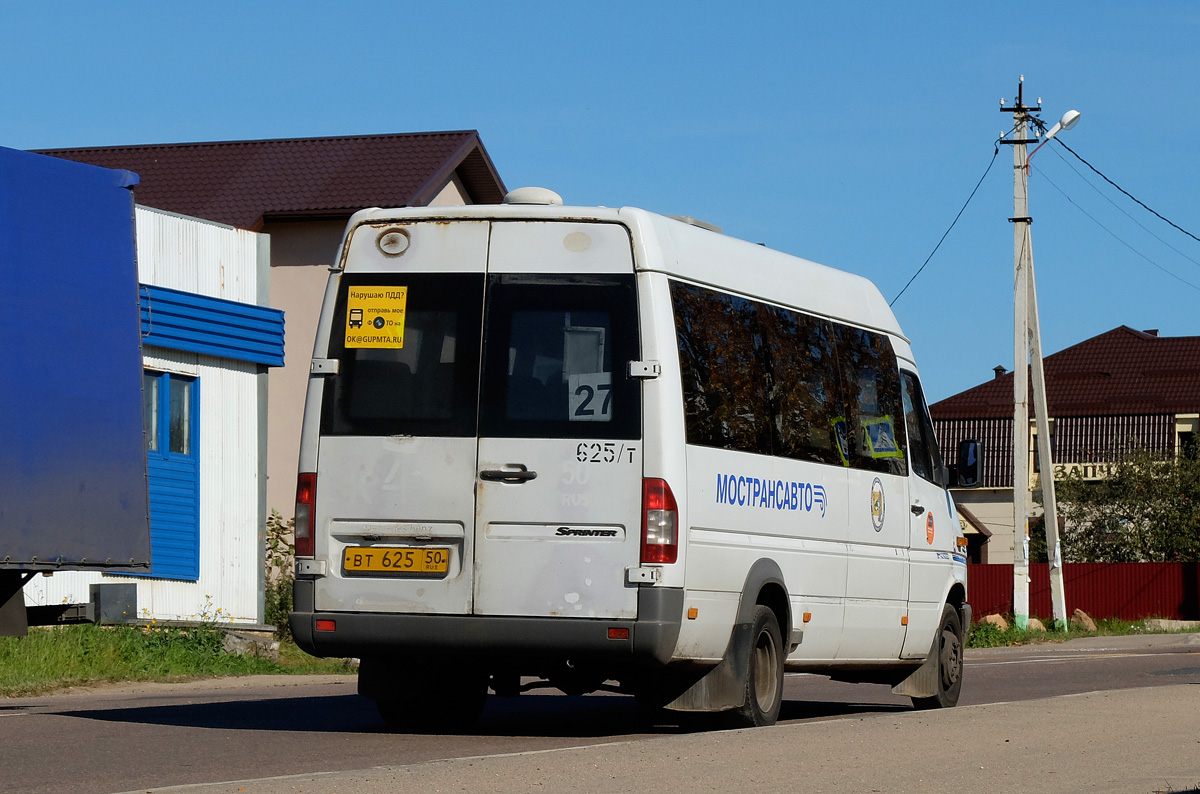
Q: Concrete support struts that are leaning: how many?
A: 1